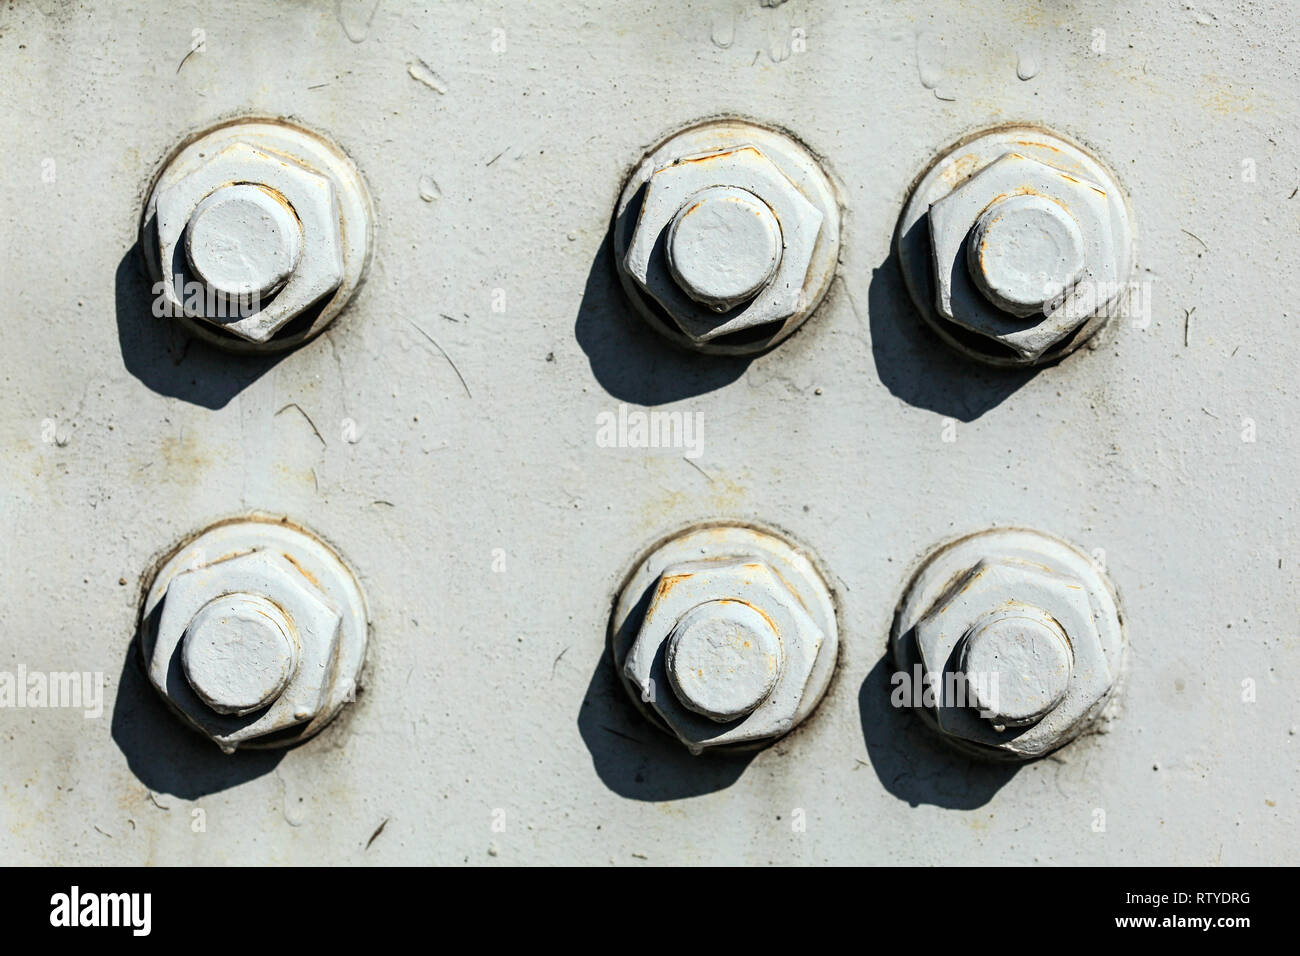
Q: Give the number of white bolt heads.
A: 6